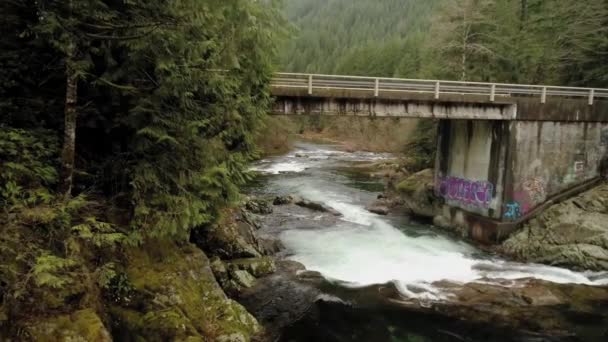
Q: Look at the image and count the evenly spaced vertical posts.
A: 6